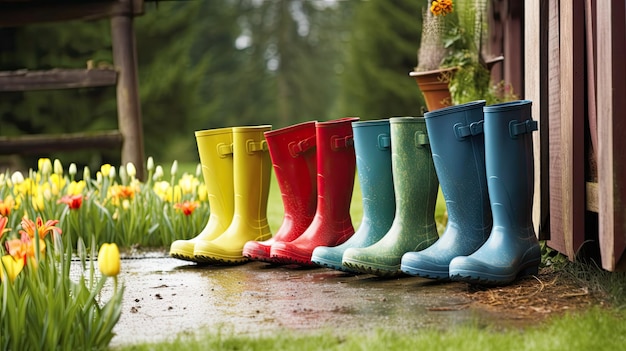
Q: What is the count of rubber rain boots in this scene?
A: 8